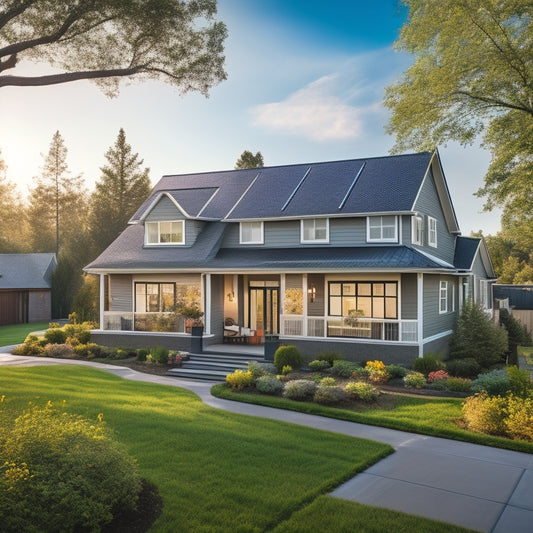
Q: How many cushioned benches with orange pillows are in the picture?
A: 1